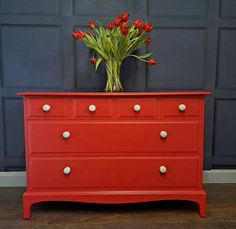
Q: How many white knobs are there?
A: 8